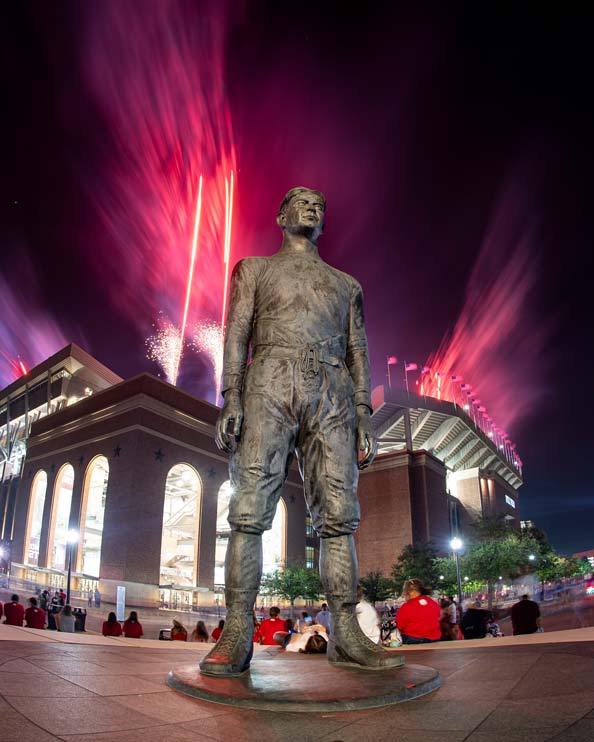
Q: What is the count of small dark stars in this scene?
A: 7